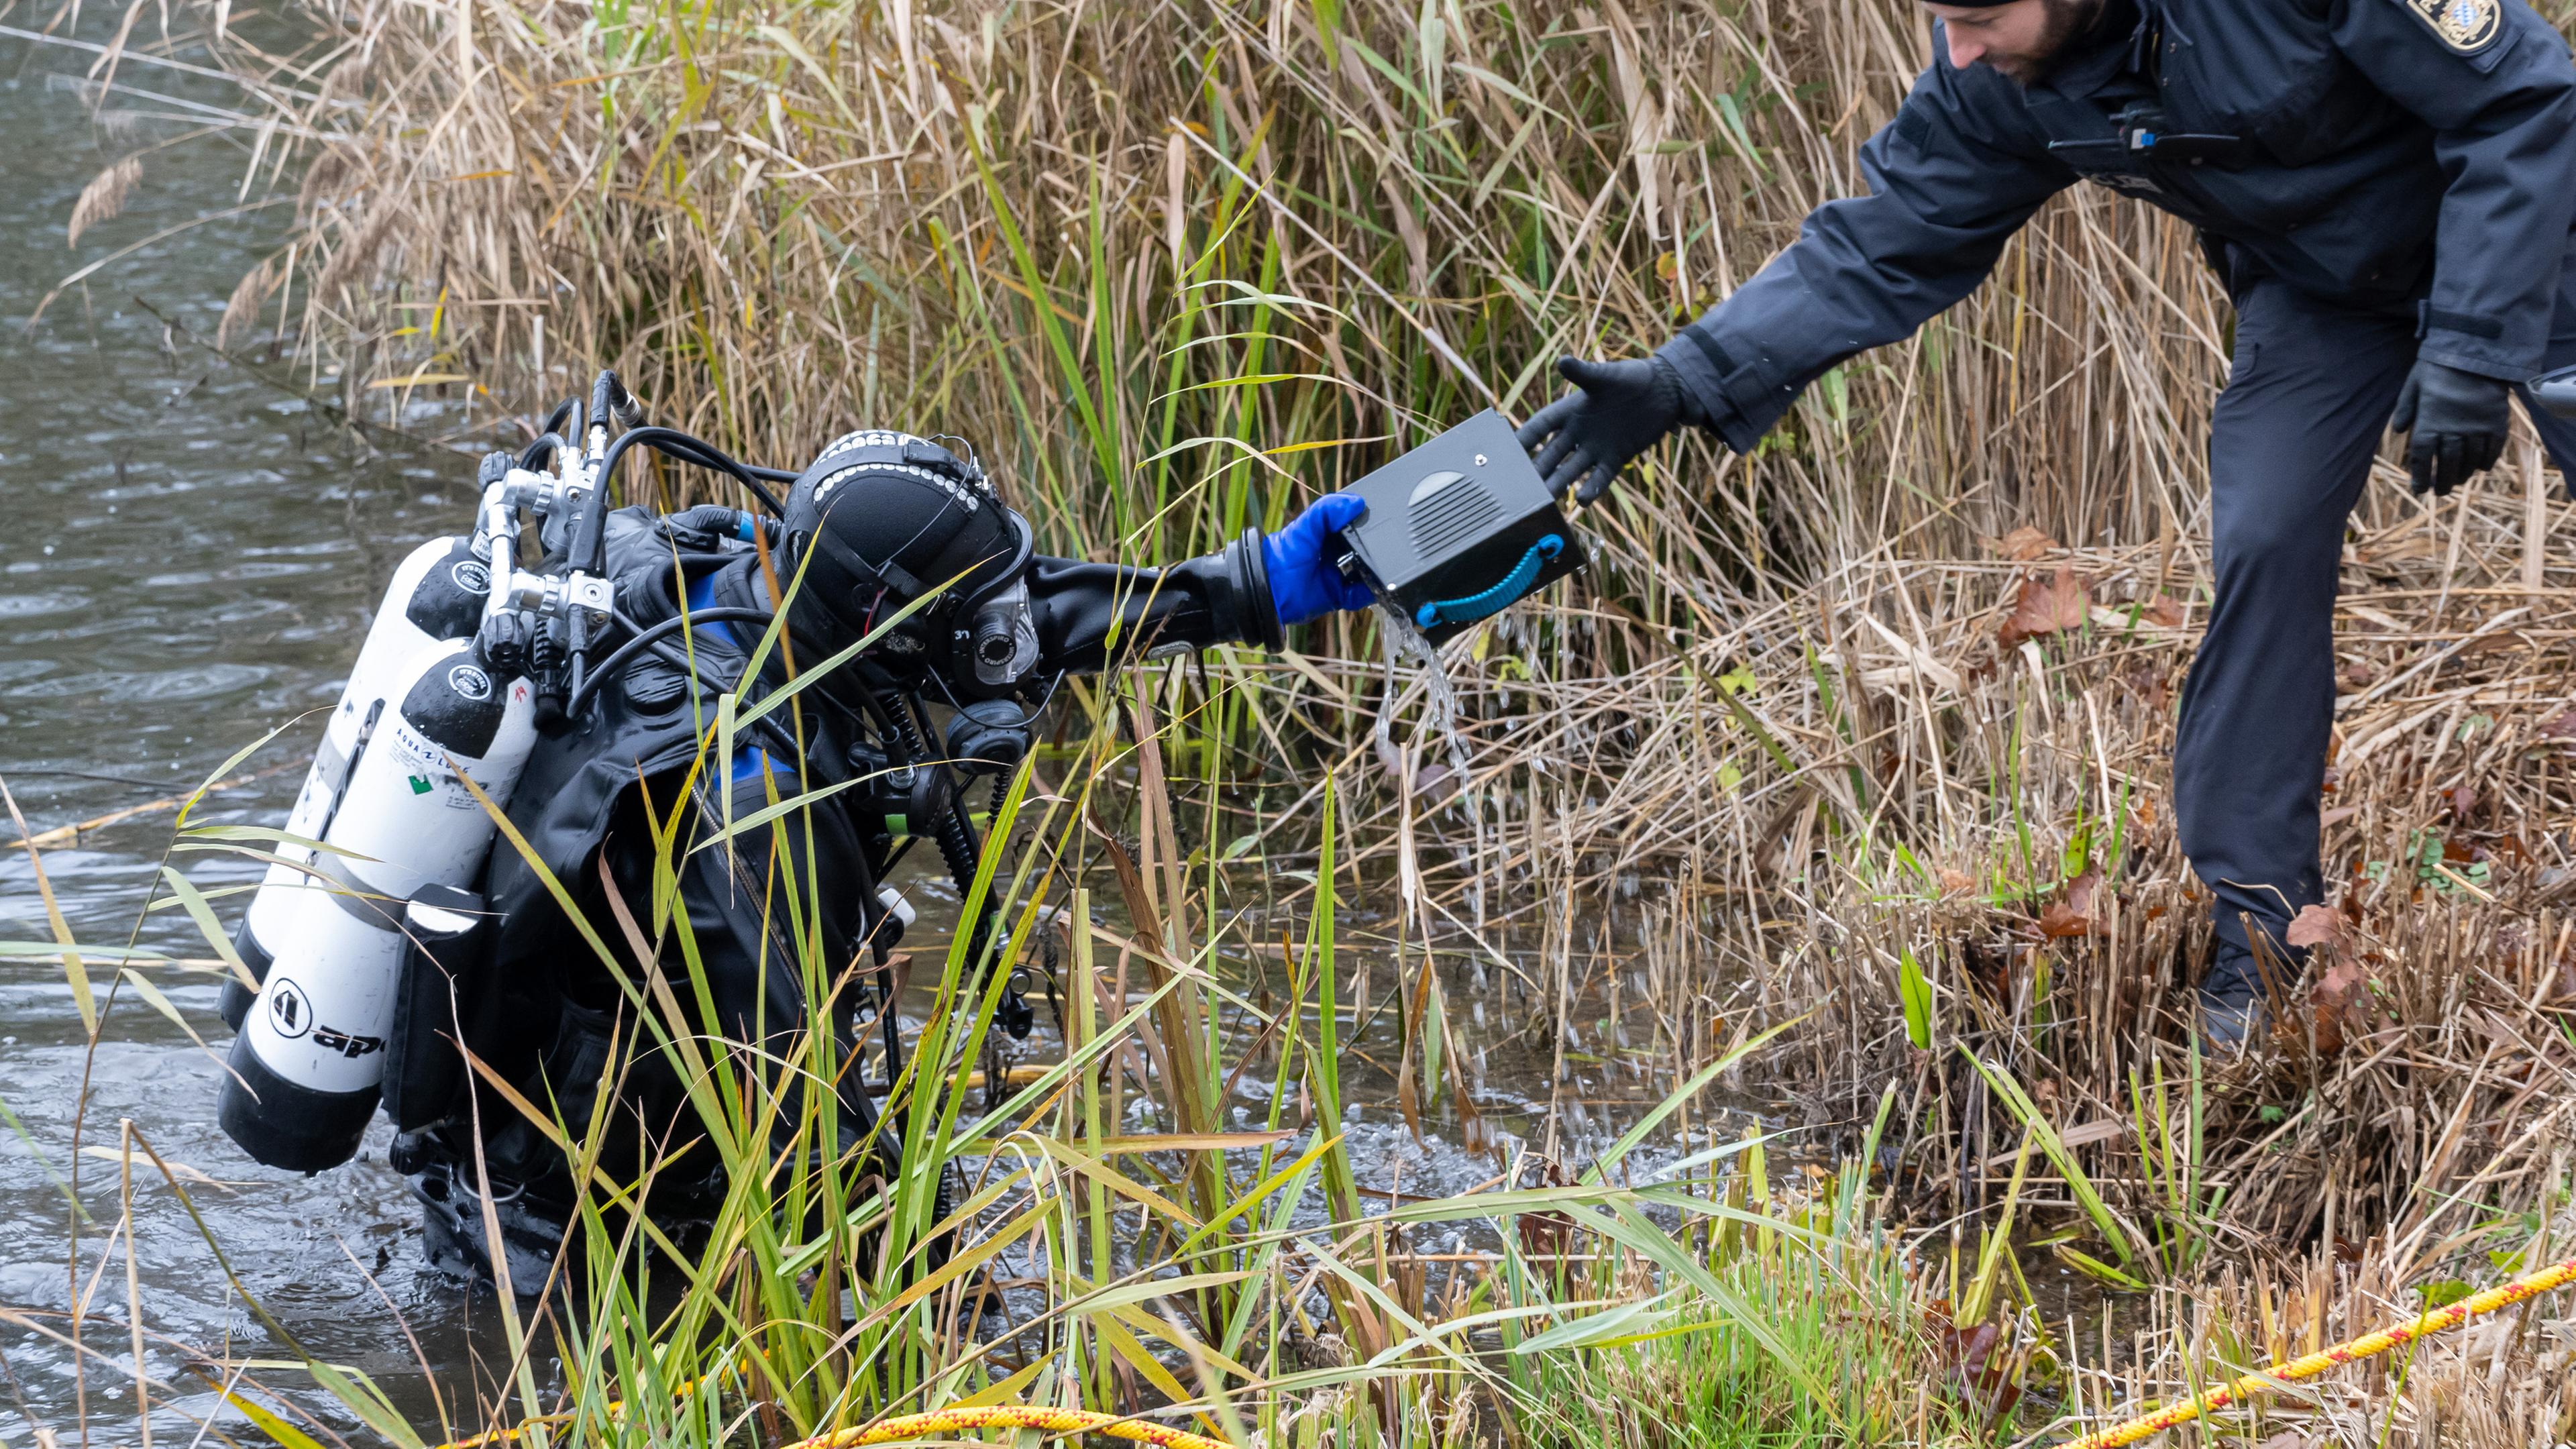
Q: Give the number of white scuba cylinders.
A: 2